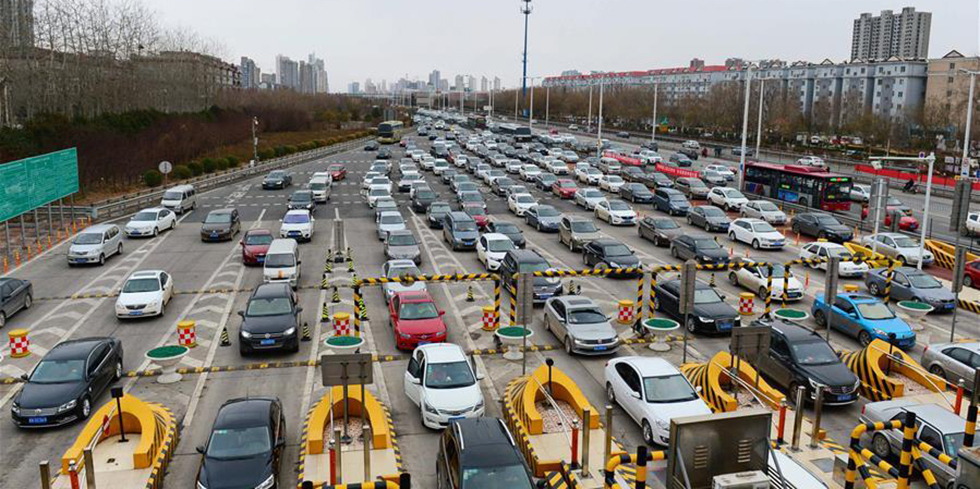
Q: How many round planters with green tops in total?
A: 6